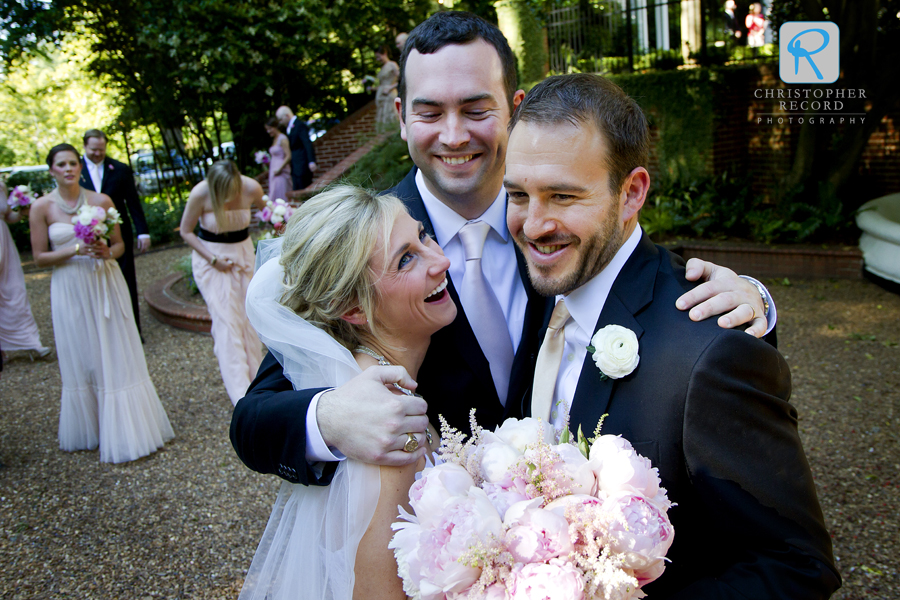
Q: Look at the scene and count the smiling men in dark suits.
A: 2